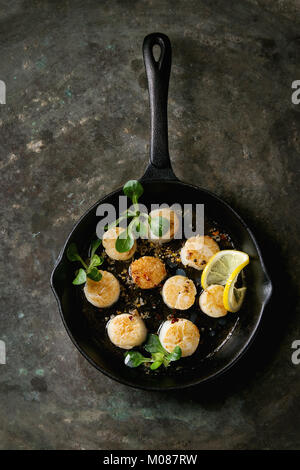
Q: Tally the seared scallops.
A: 9